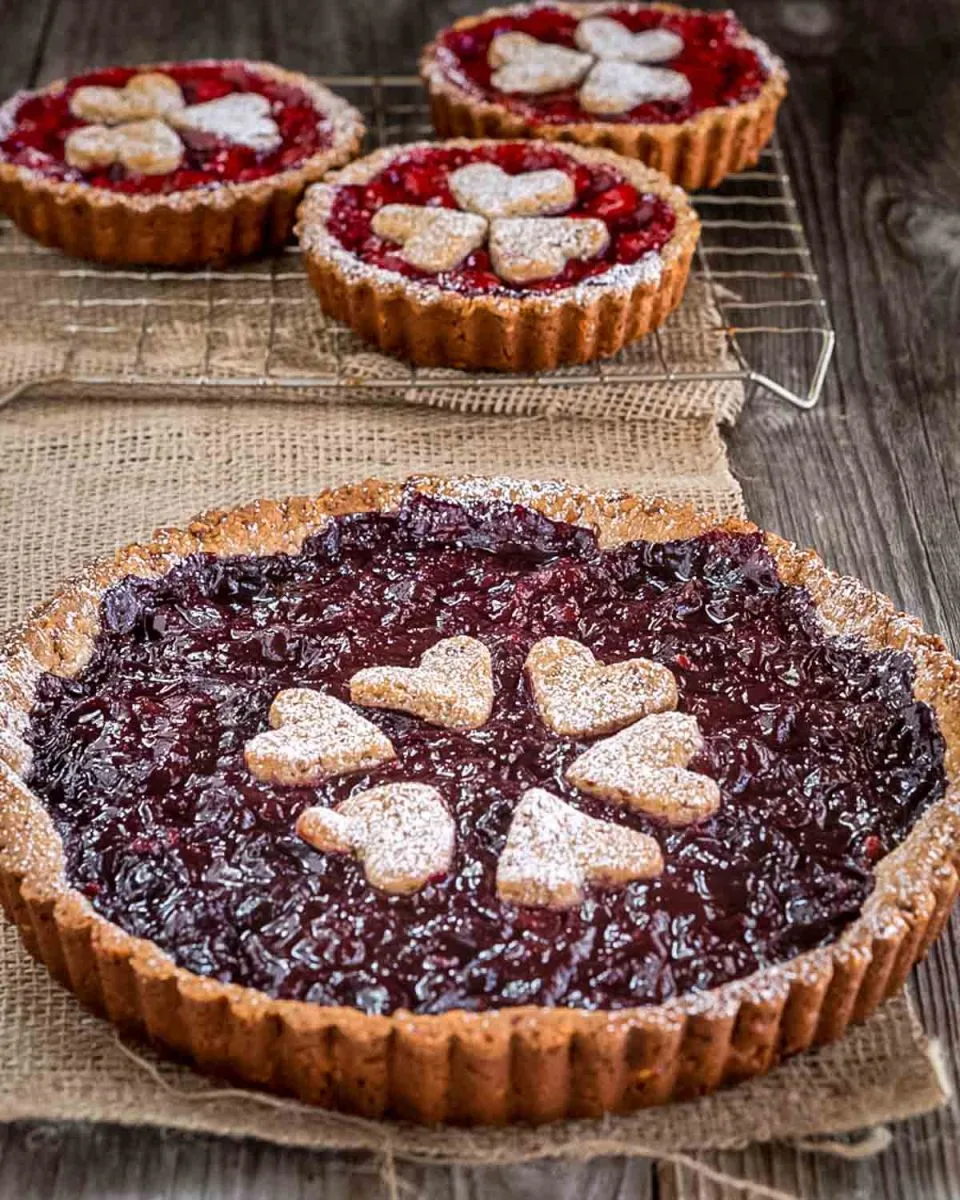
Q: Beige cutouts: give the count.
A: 15